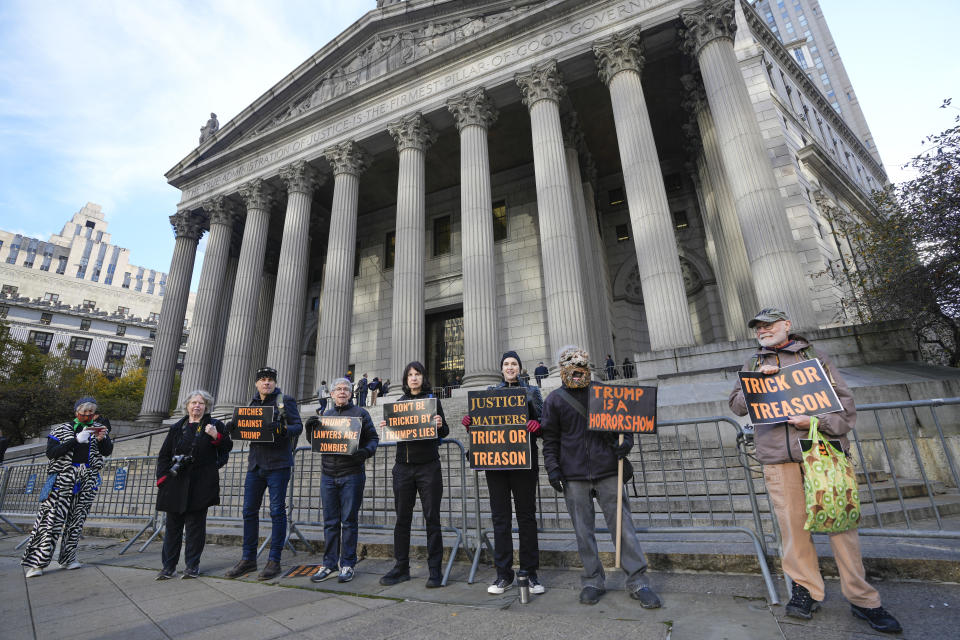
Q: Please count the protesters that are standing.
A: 8